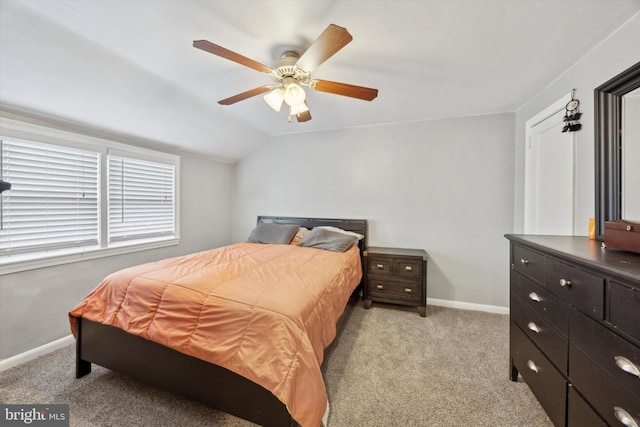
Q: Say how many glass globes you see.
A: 3